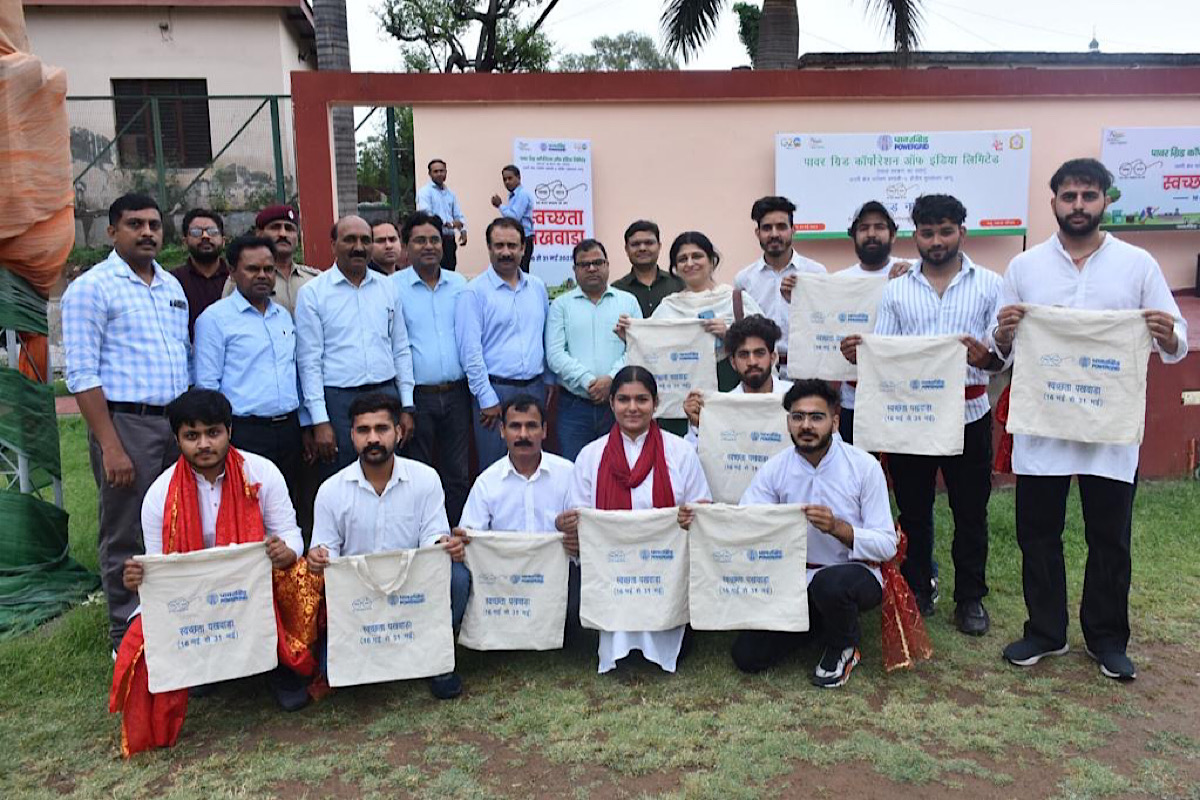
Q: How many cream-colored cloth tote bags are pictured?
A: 10